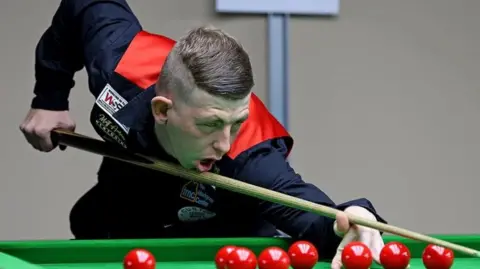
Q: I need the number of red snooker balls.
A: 8